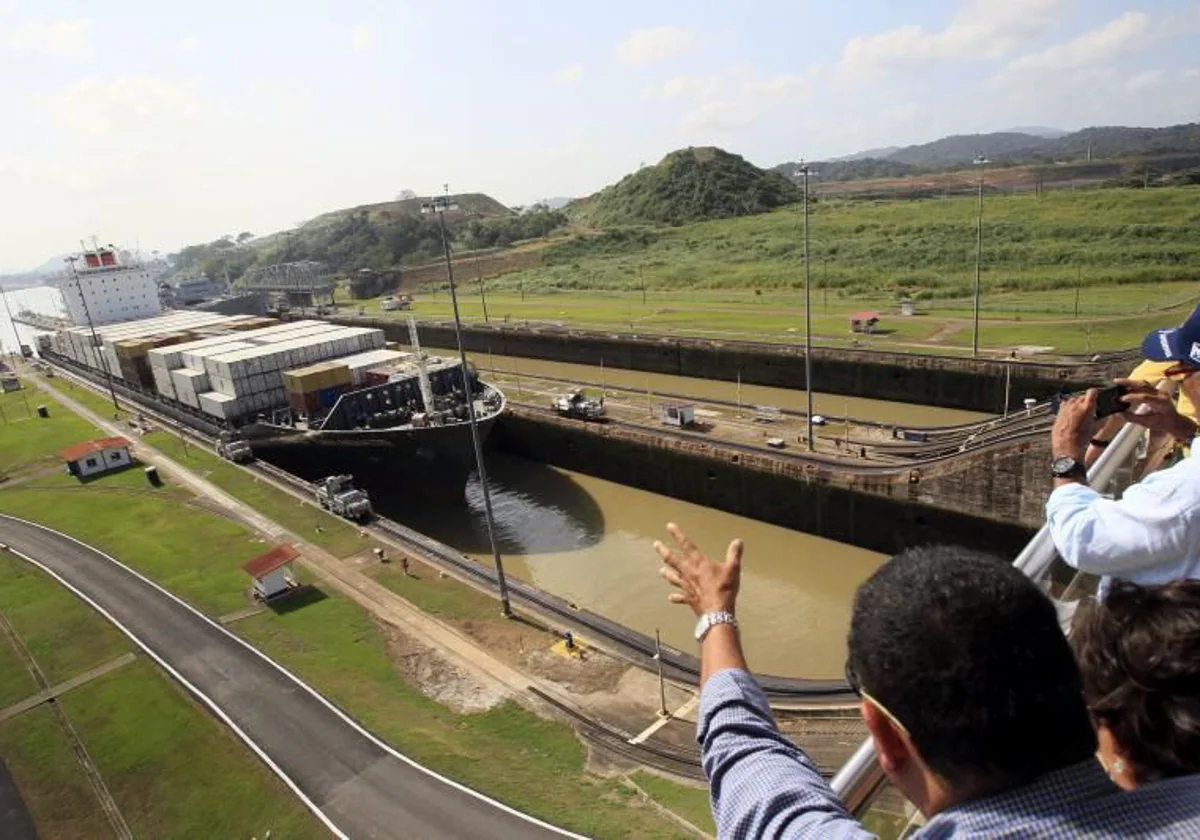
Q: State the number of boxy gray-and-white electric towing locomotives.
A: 3